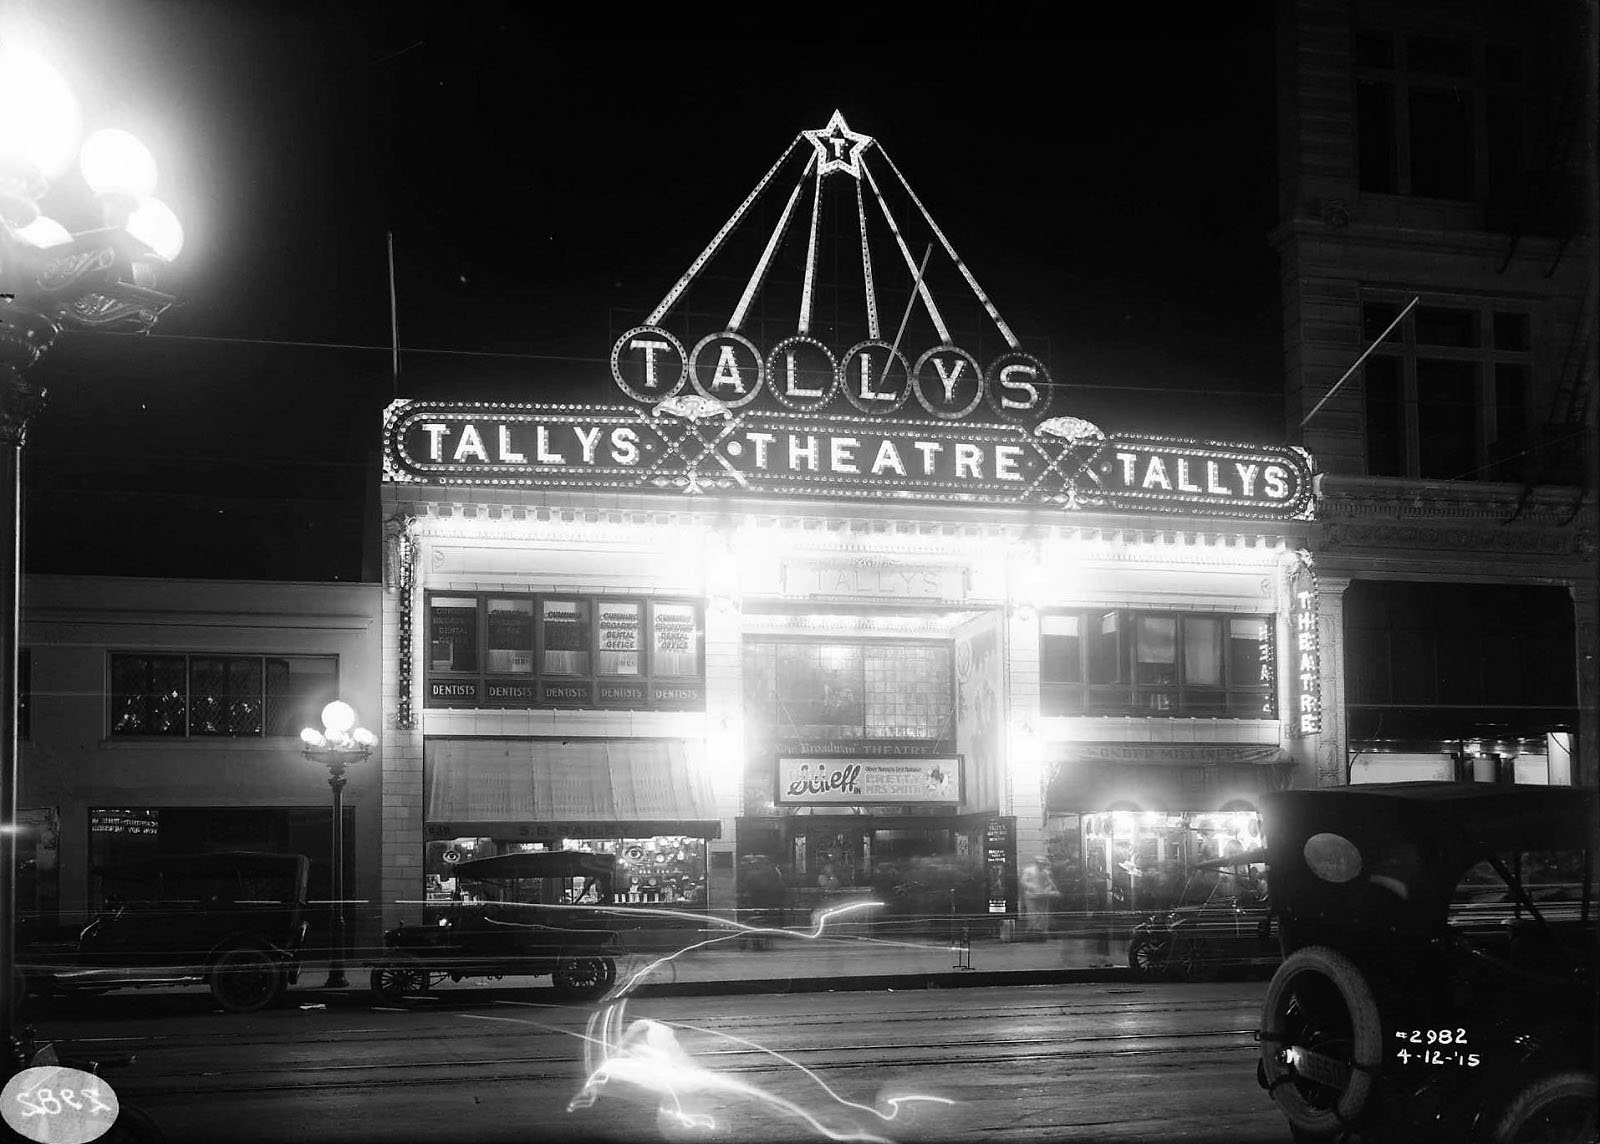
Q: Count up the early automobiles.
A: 4